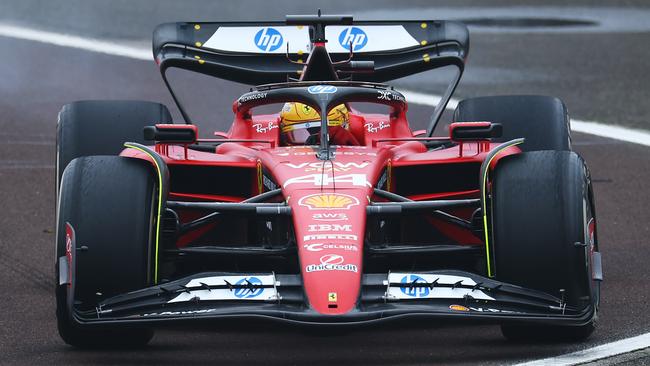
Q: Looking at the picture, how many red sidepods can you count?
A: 2